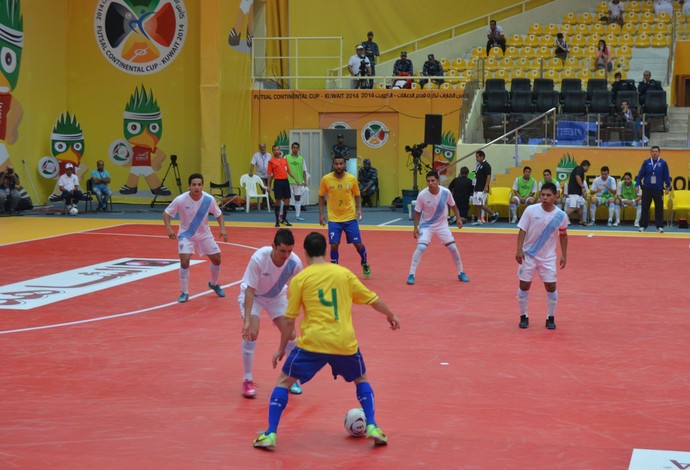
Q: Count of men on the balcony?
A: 4